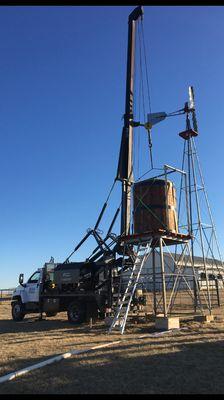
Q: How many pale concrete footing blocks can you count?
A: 2